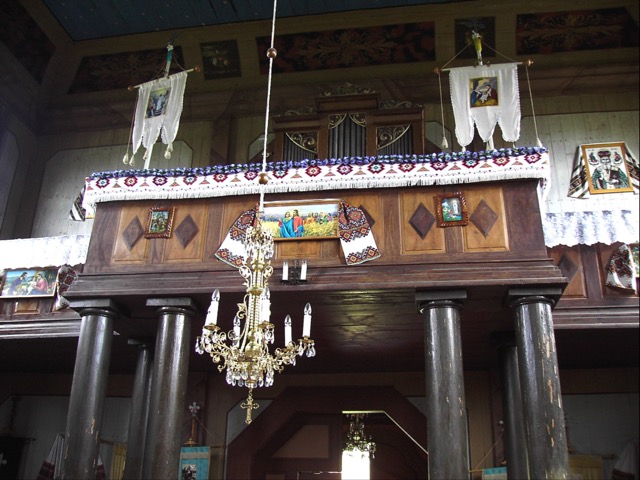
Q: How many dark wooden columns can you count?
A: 6